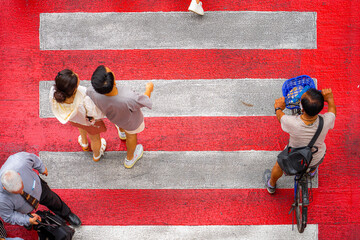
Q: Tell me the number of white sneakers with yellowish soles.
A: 2